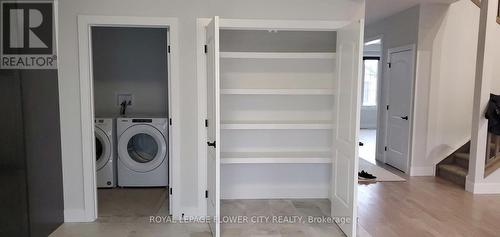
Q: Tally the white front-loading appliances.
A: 2